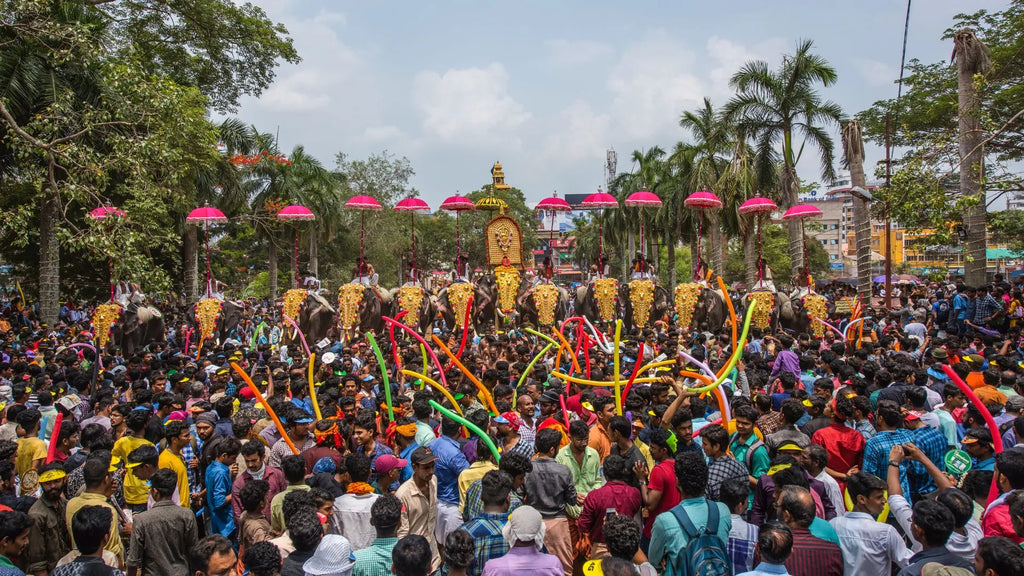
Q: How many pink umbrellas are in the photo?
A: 12